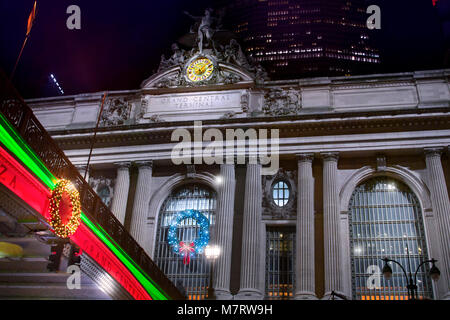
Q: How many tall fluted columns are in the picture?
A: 7